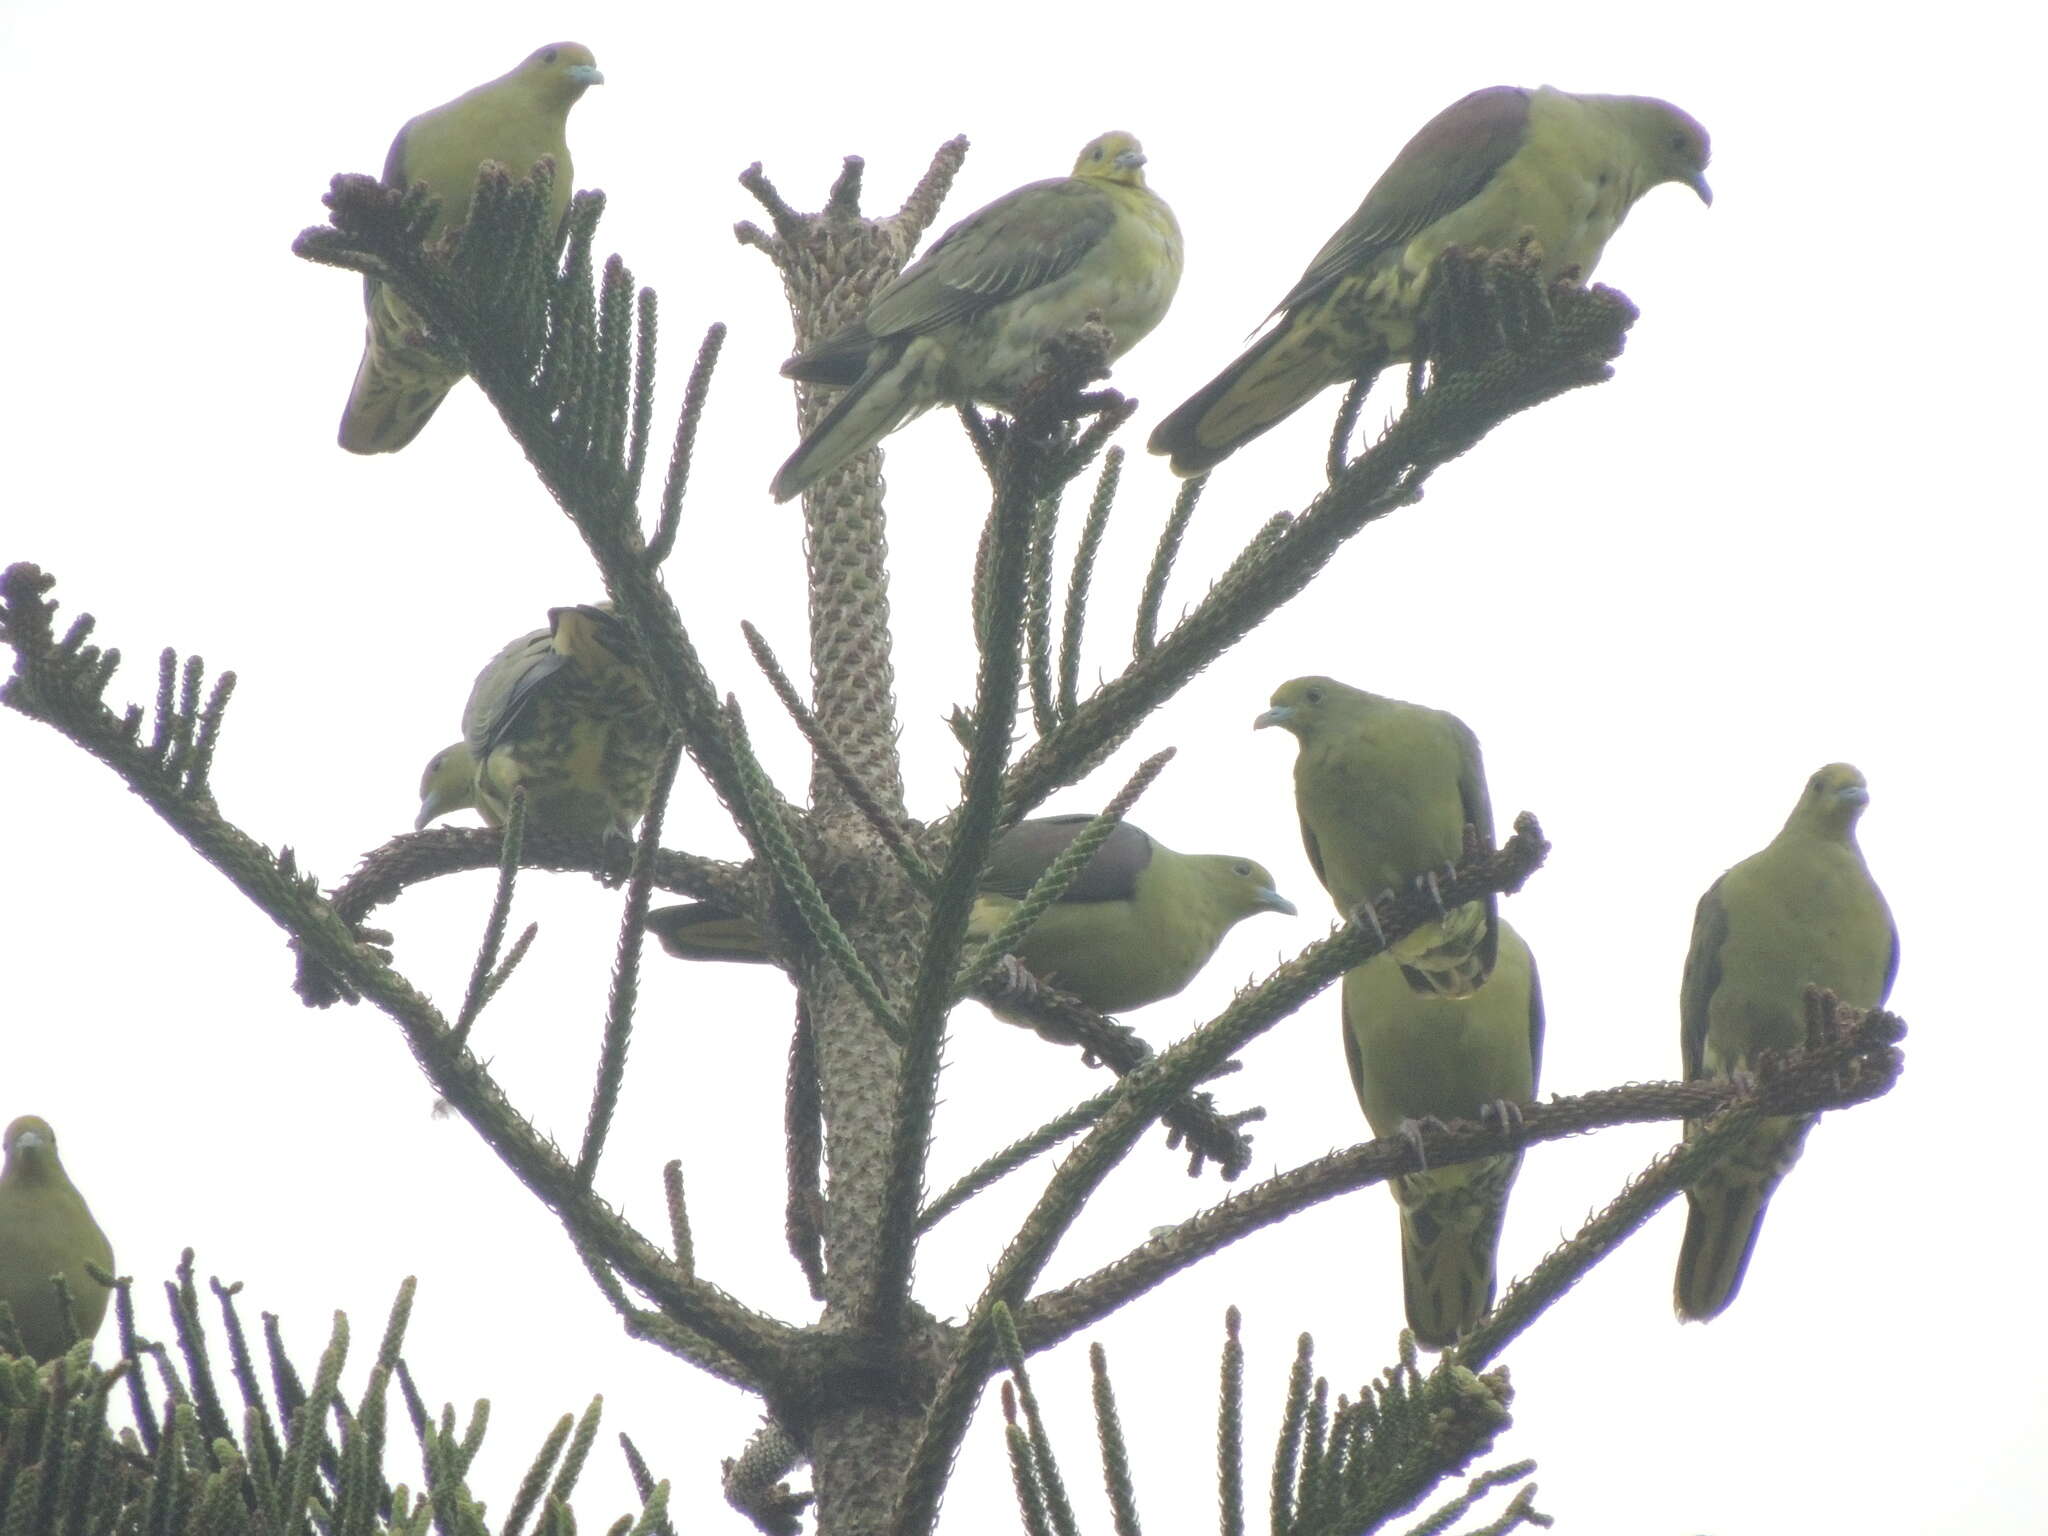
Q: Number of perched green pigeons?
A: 9